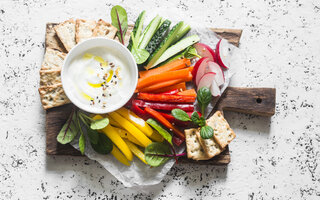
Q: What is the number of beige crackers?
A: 9